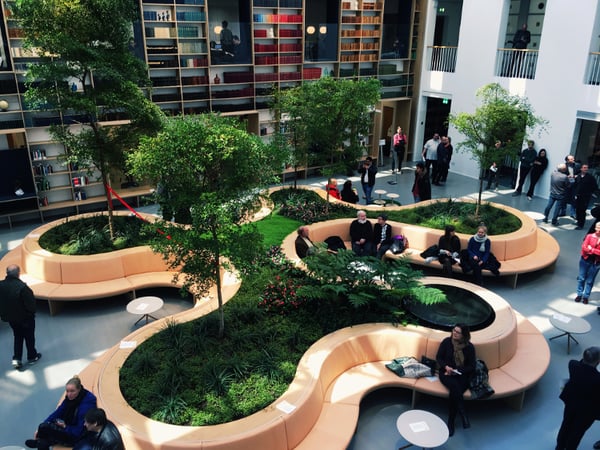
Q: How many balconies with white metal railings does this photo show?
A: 3